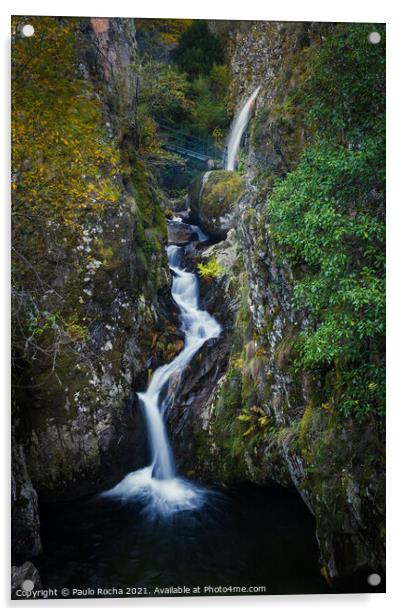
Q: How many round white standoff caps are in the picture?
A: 4